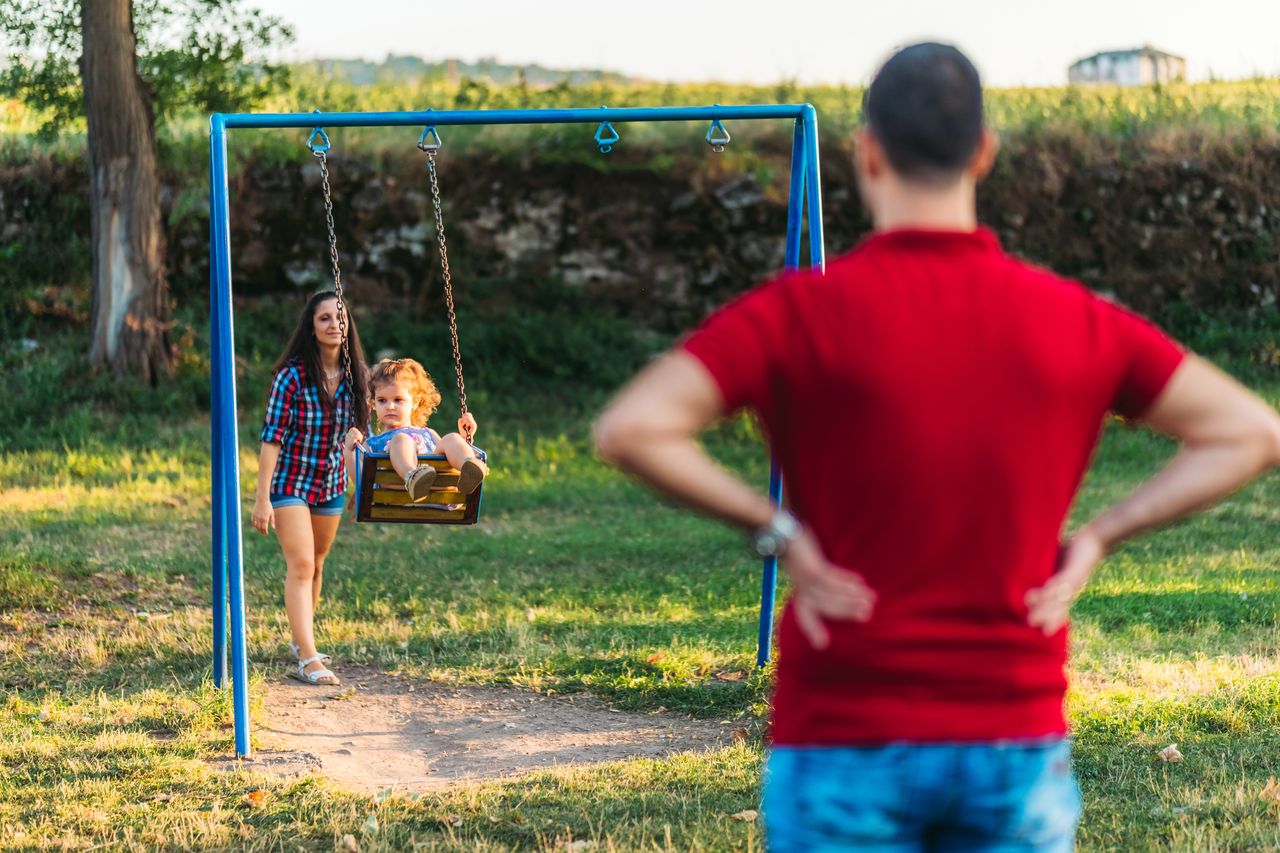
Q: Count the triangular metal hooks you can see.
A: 4